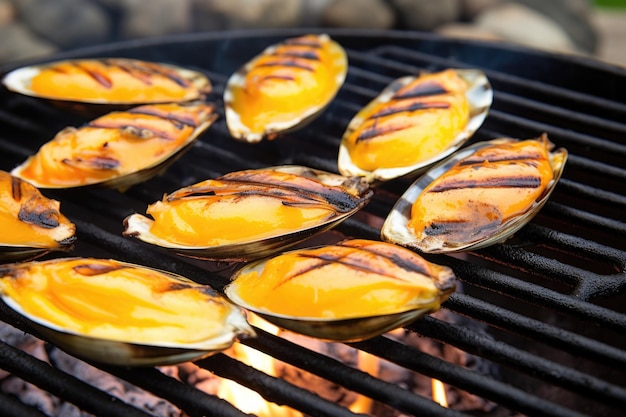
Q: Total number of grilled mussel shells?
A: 9